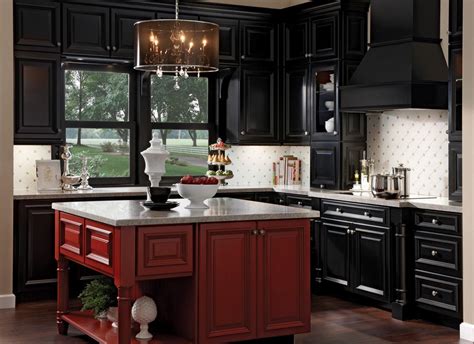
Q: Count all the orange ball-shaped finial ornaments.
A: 0